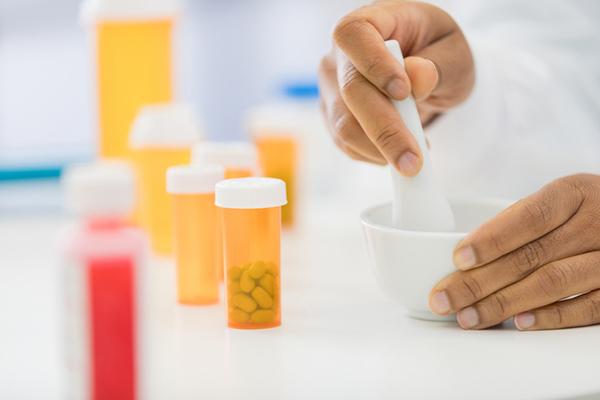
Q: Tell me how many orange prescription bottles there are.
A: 6